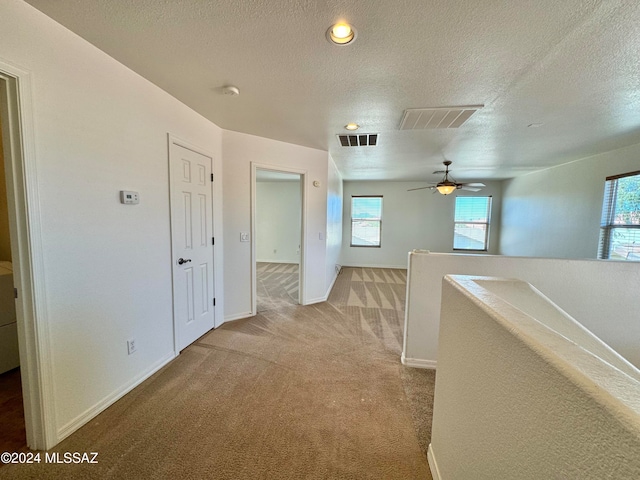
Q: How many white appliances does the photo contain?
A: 1